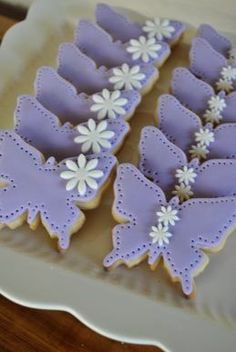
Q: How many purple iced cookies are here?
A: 12